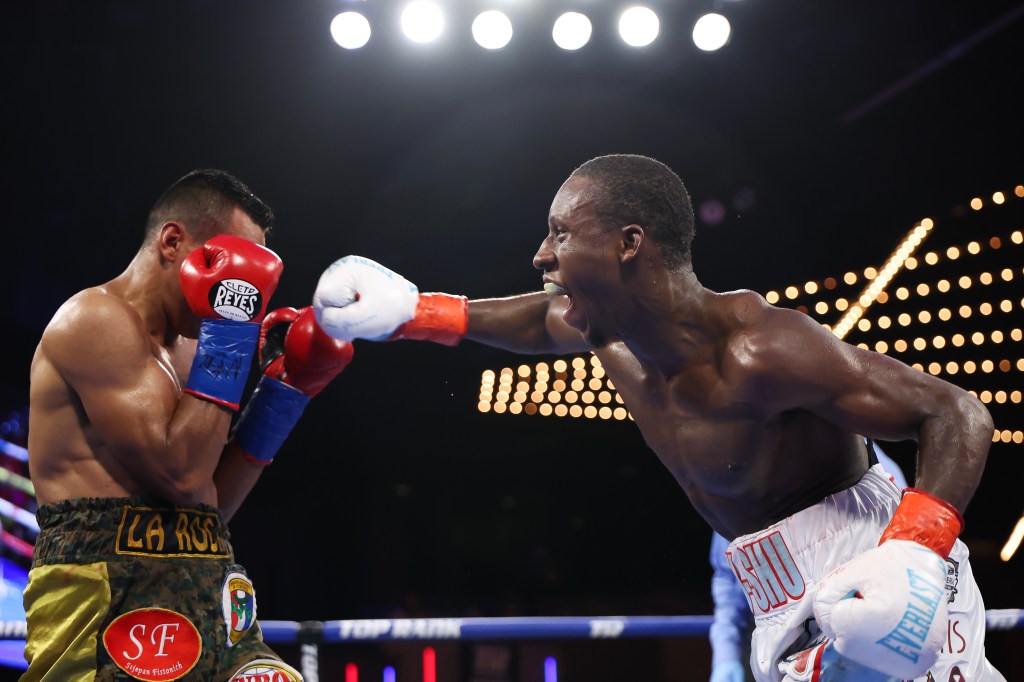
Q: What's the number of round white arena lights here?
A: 6